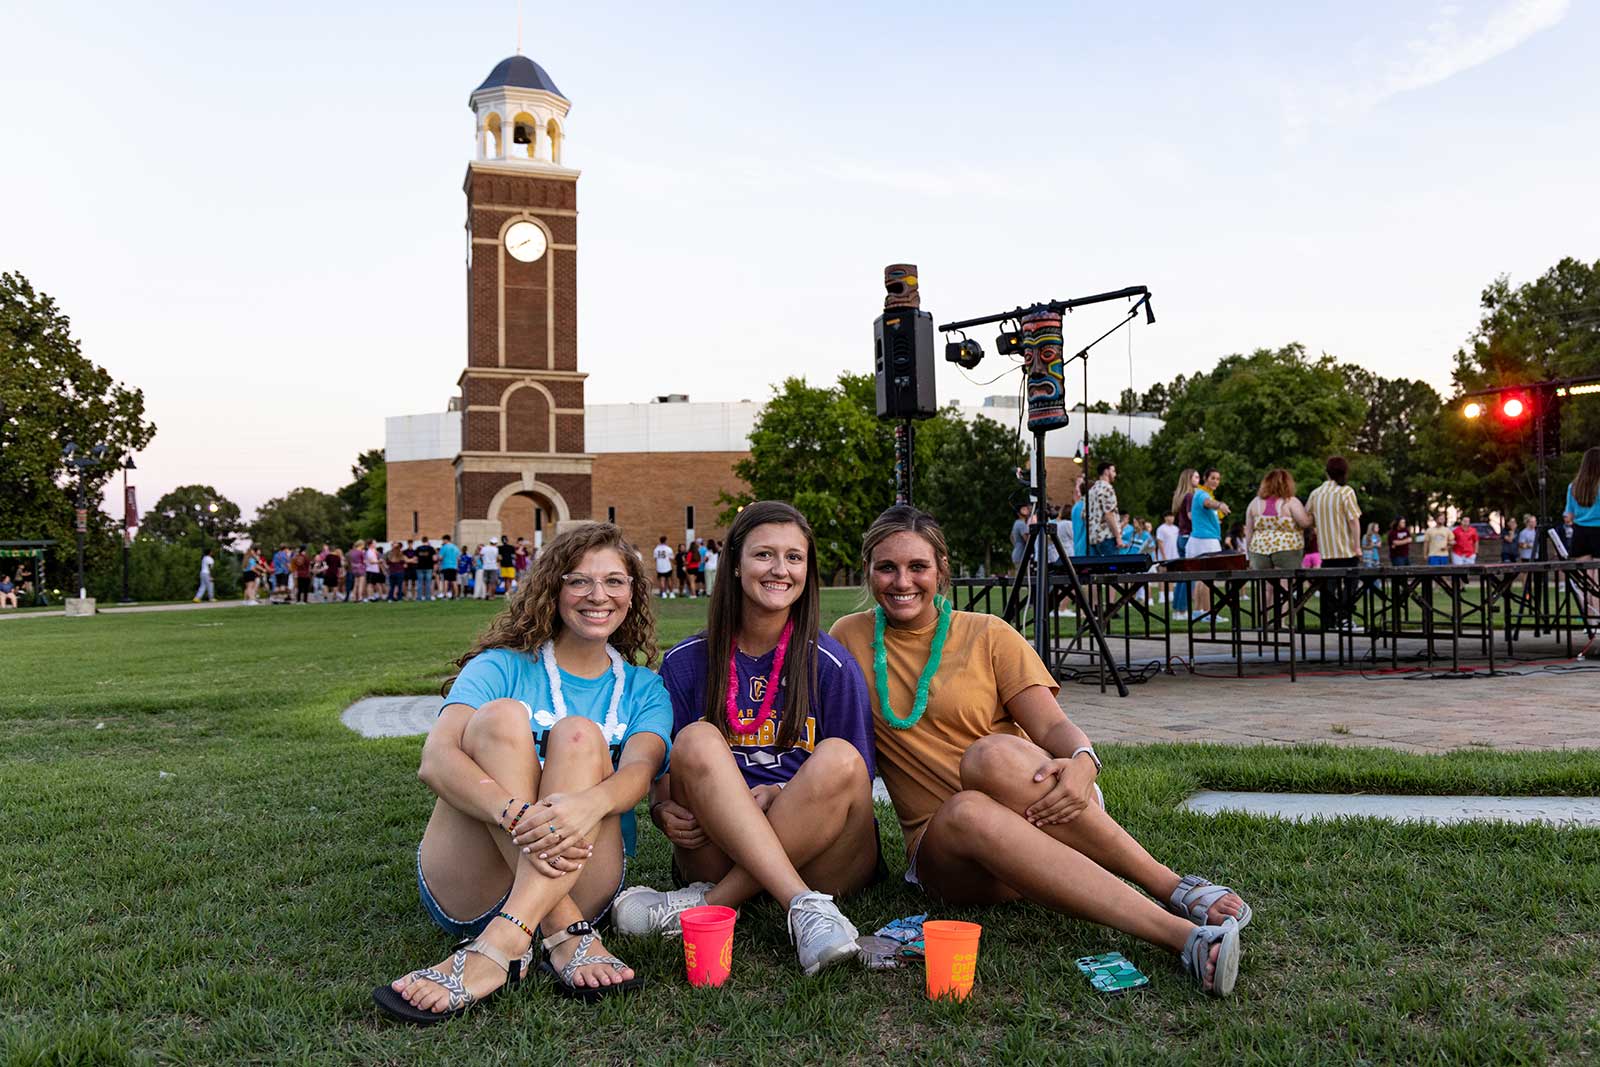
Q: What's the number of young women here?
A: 3